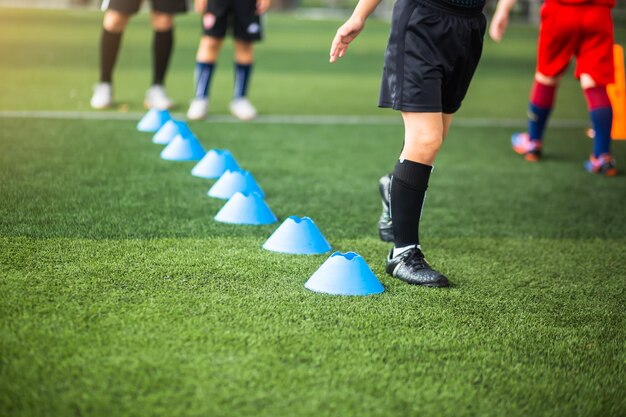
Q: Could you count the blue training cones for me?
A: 8